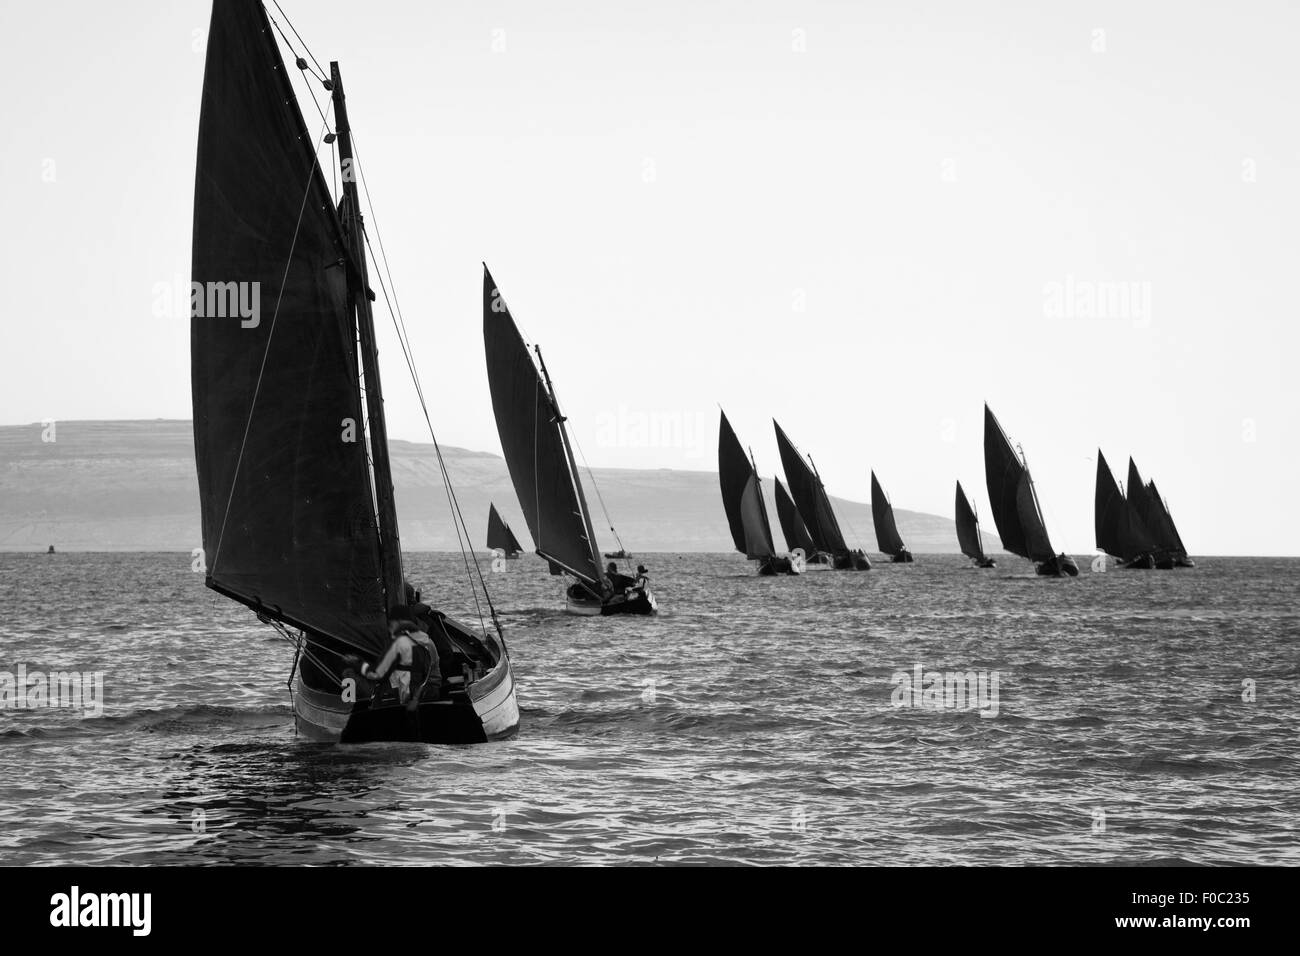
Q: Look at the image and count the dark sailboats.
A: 12